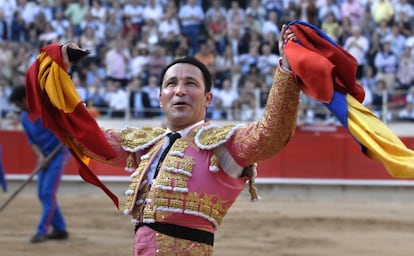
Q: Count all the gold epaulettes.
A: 2